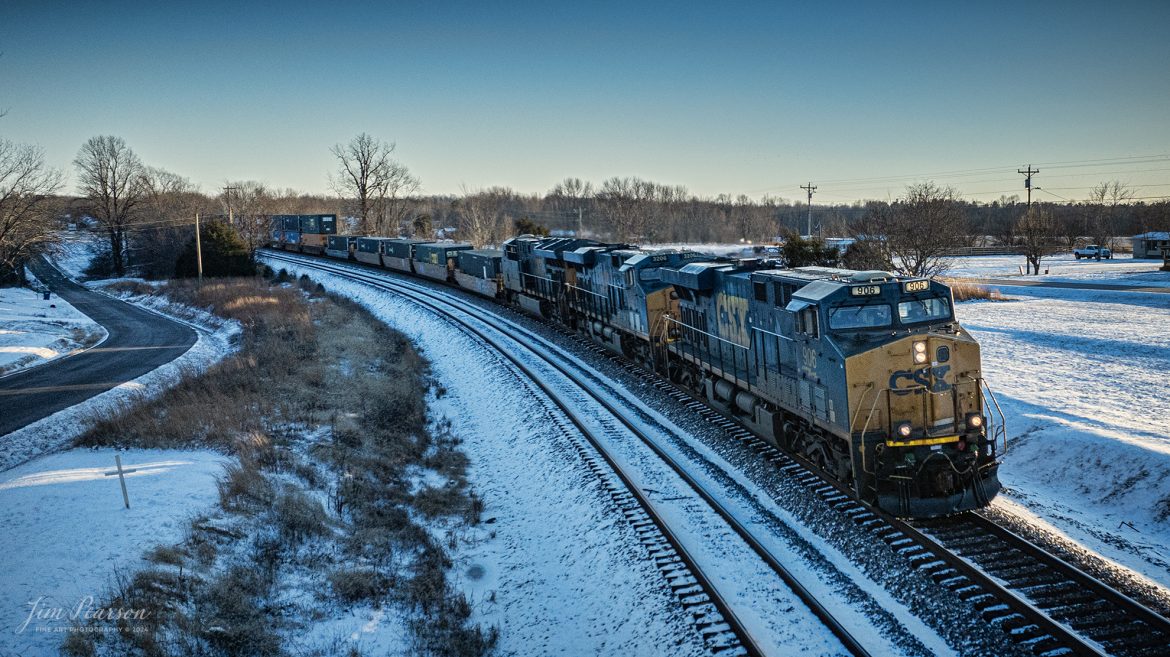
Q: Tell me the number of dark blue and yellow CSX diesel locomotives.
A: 3